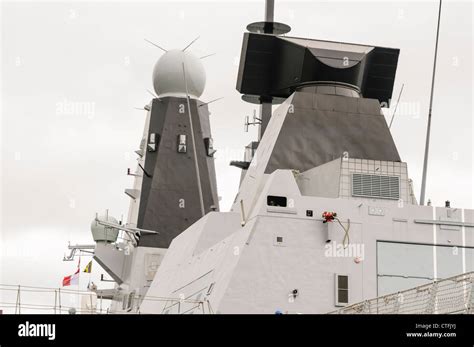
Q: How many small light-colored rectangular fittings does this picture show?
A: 3